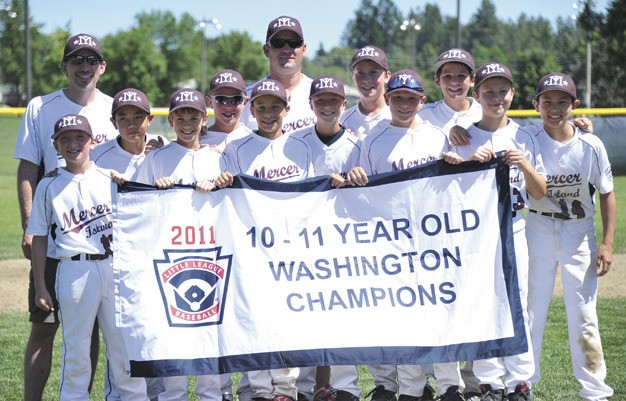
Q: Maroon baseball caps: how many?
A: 13